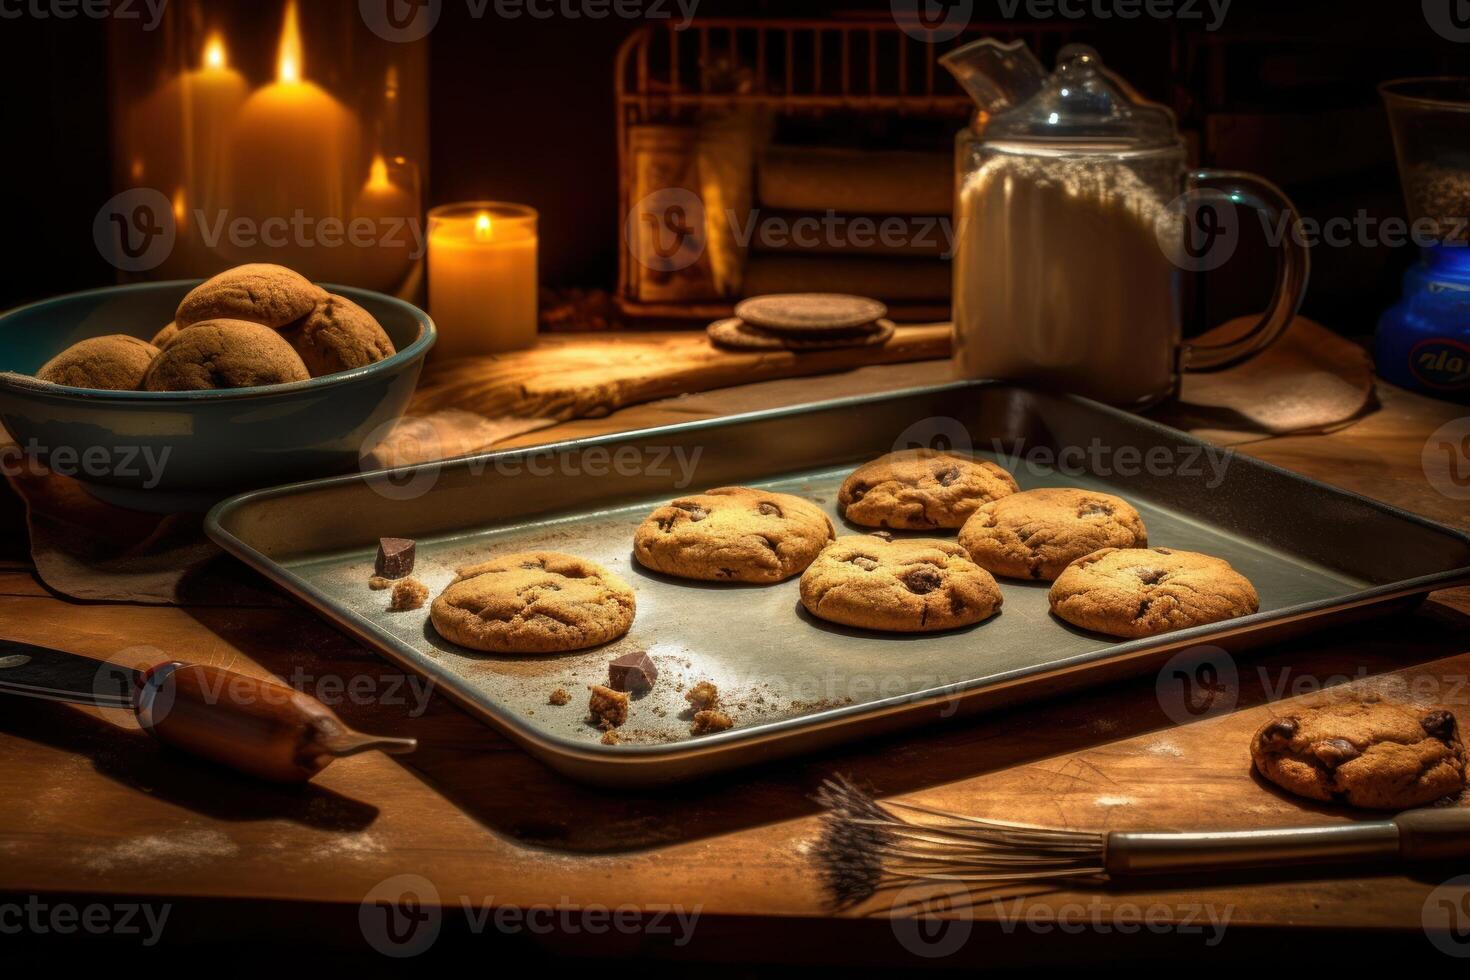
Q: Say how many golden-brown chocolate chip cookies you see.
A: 7